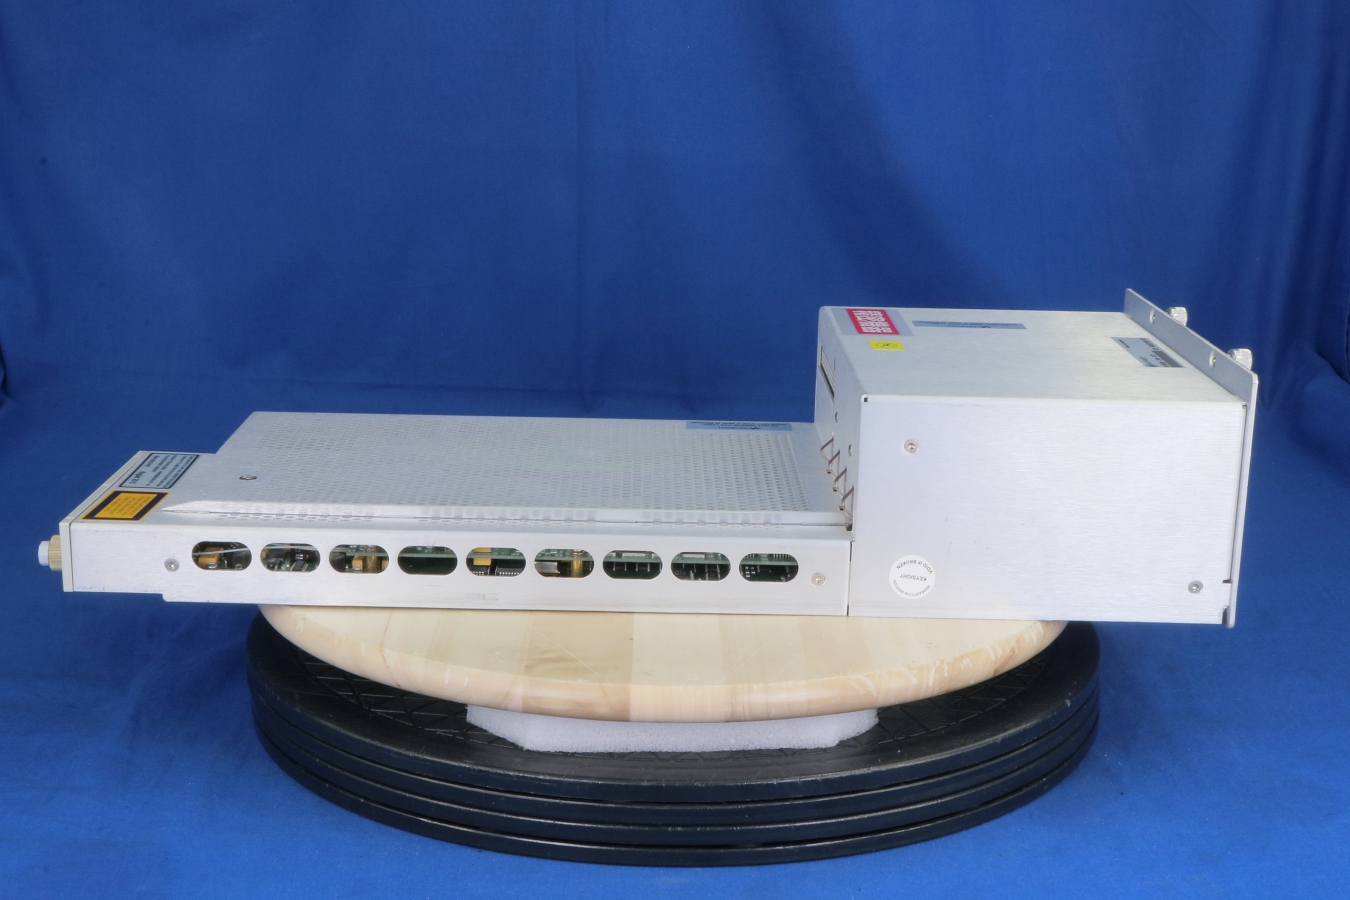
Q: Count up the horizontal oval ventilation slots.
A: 9